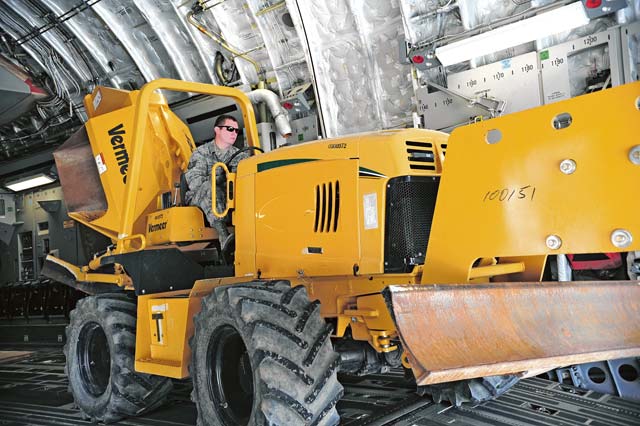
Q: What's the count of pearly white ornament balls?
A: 0